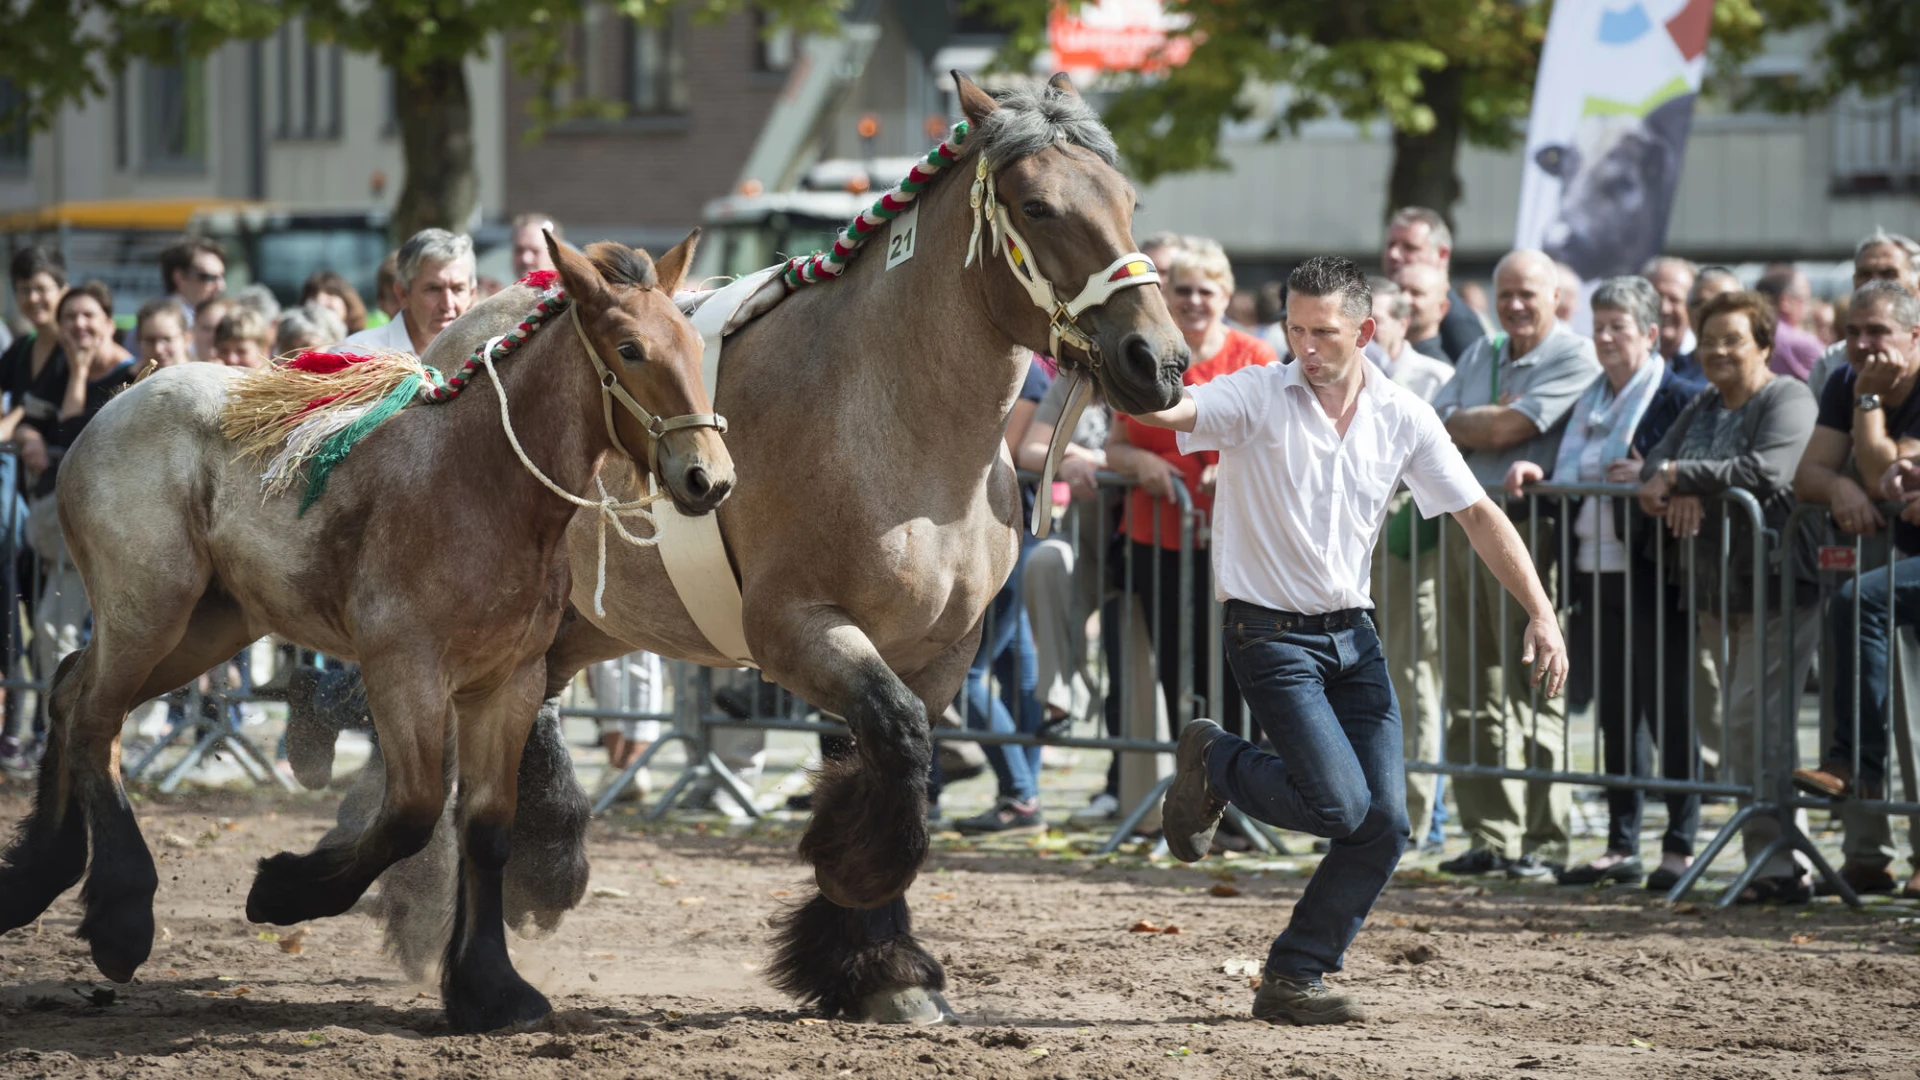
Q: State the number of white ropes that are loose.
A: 1